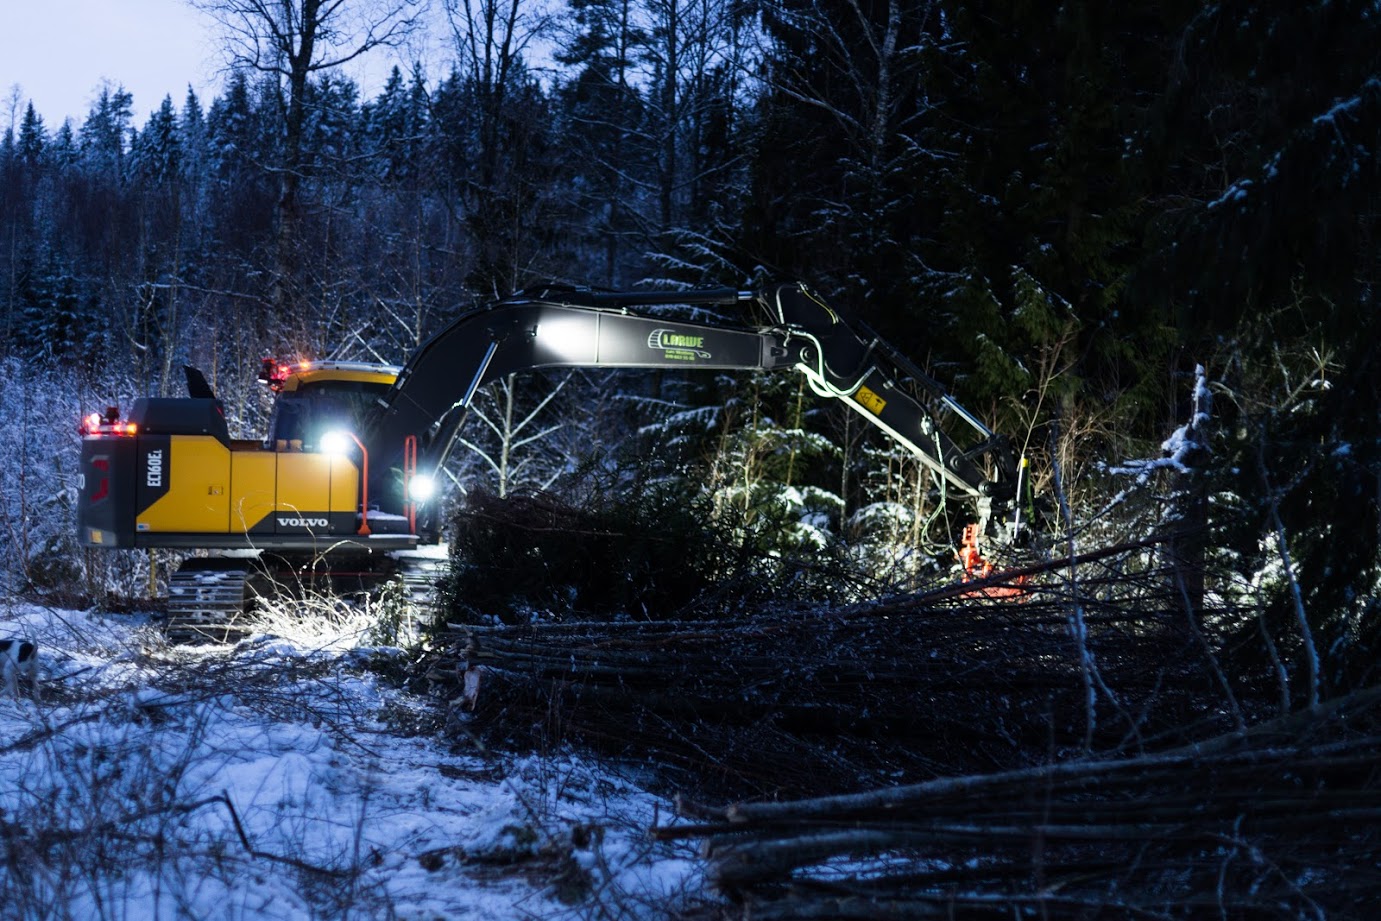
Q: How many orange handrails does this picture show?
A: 2